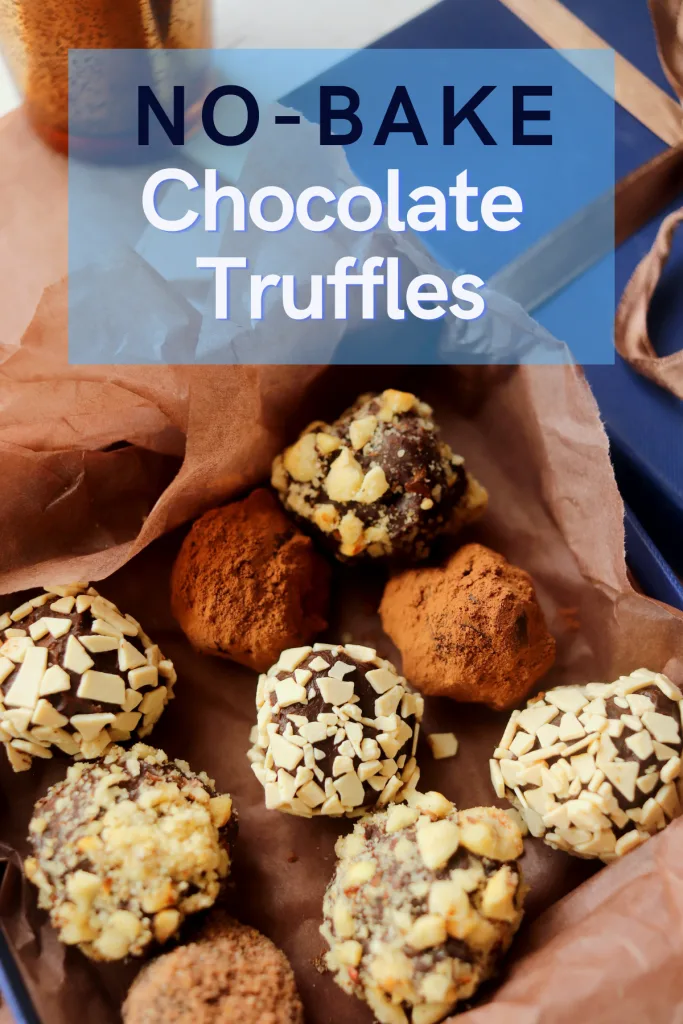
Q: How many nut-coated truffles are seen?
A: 3